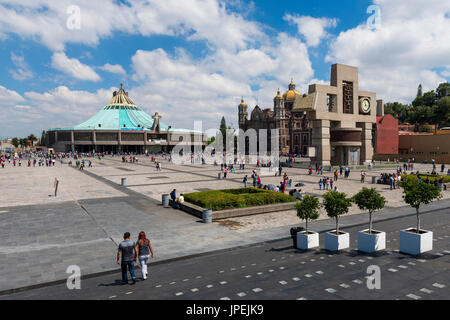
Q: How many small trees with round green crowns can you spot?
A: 4